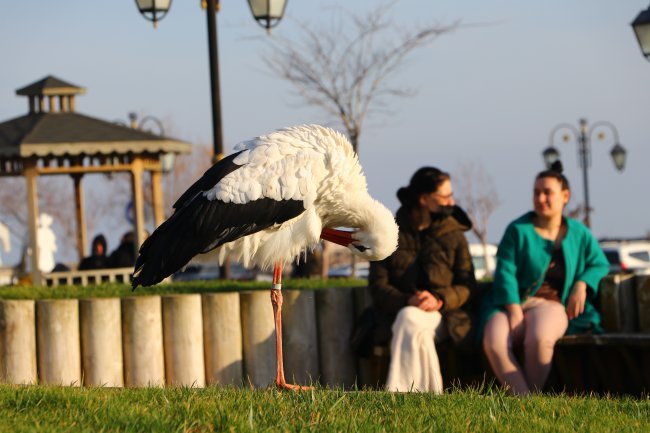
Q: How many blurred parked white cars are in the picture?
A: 2